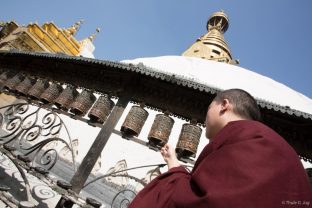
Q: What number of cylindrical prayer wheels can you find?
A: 11